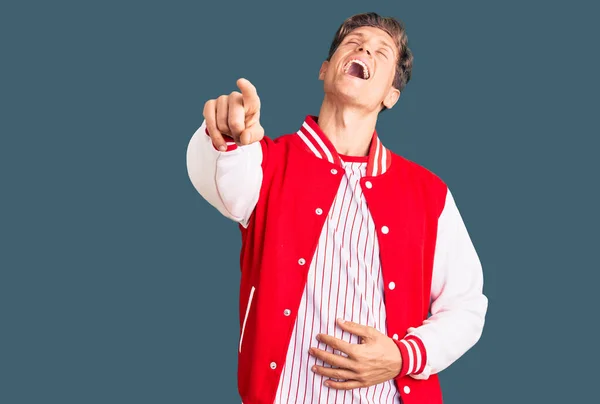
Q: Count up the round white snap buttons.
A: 10